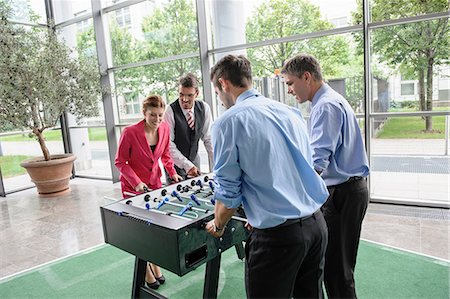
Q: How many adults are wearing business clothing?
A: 4